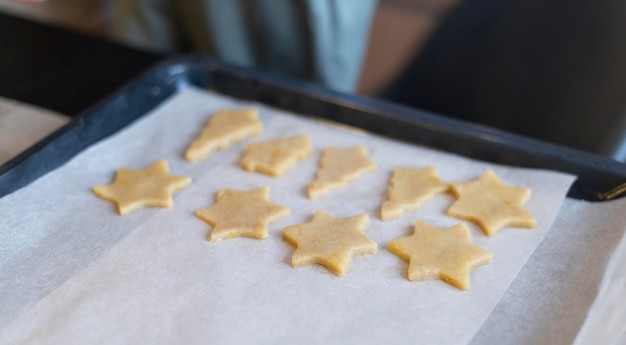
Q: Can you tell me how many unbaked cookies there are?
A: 9